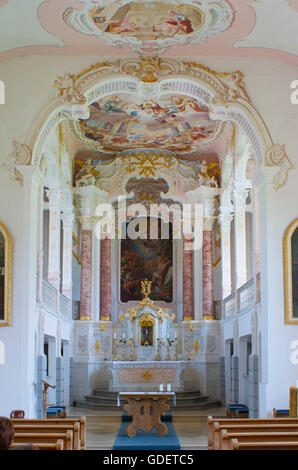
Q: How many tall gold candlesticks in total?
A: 6